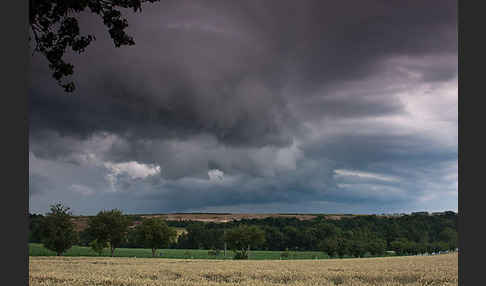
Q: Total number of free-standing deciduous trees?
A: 4